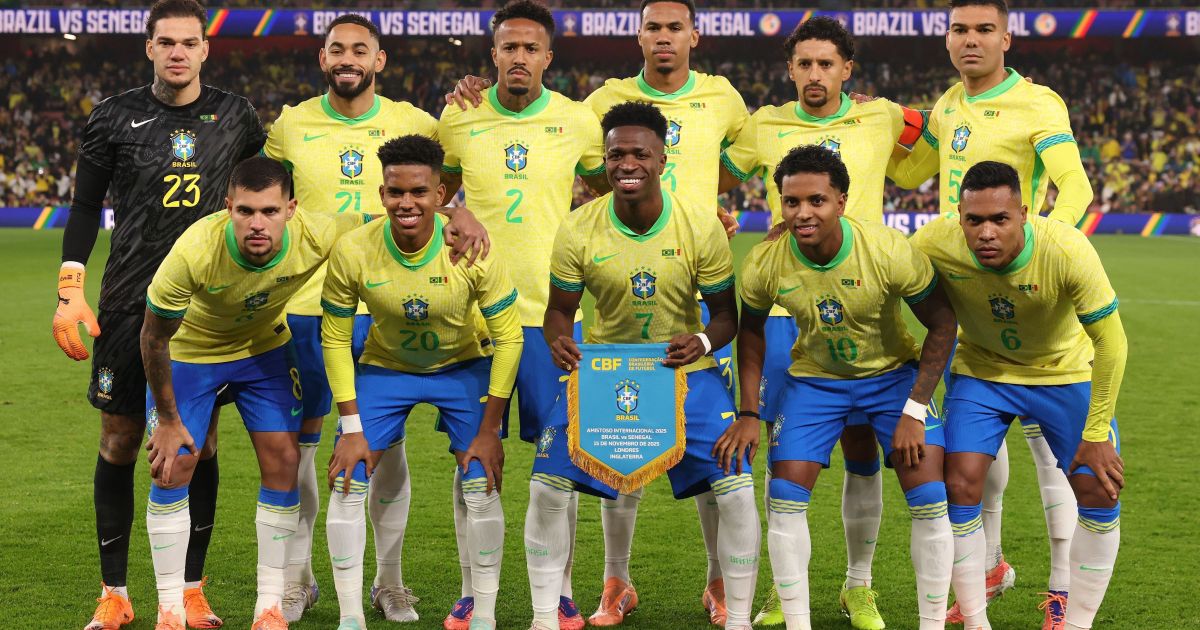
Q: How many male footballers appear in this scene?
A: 11